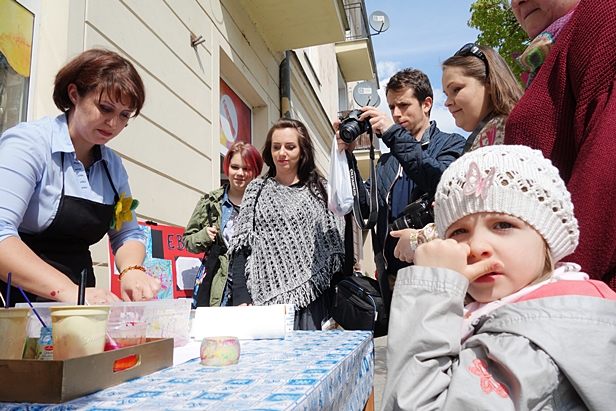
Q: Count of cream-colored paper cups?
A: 2